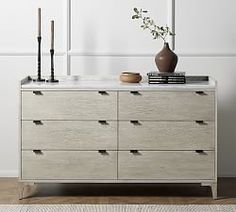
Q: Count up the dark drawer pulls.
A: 12